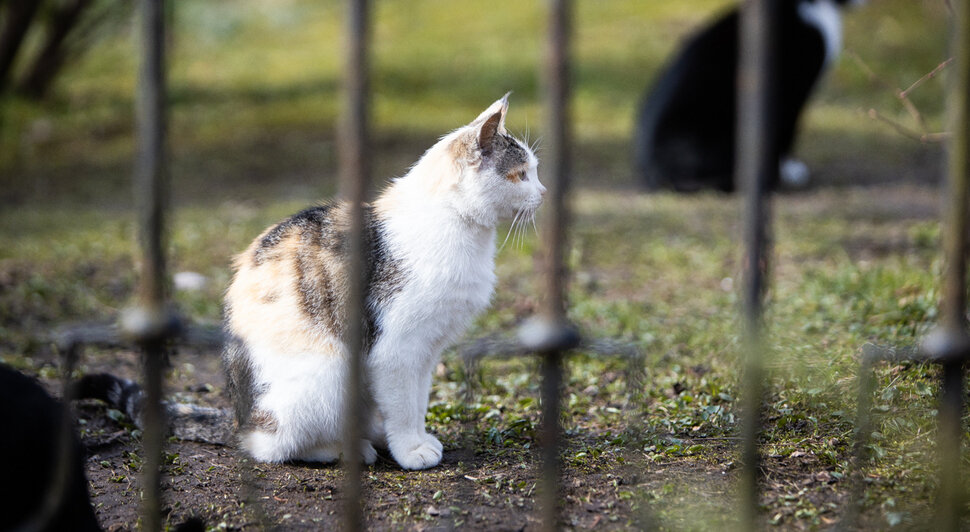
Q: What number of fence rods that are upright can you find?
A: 5